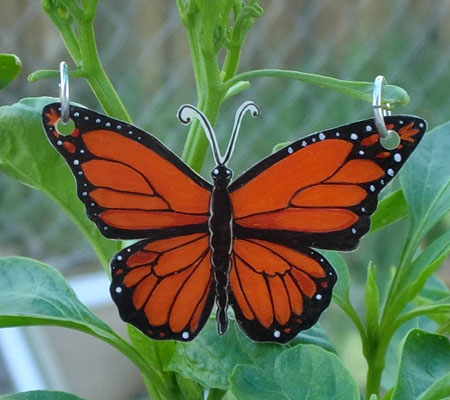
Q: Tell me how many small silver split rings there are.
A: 2